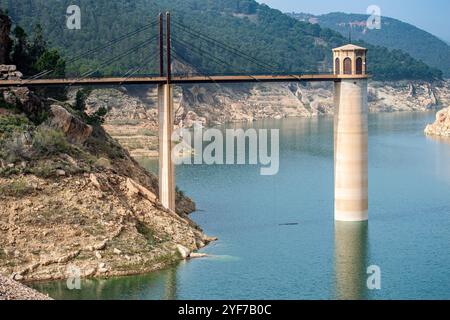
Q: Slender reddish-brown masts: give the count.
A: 2